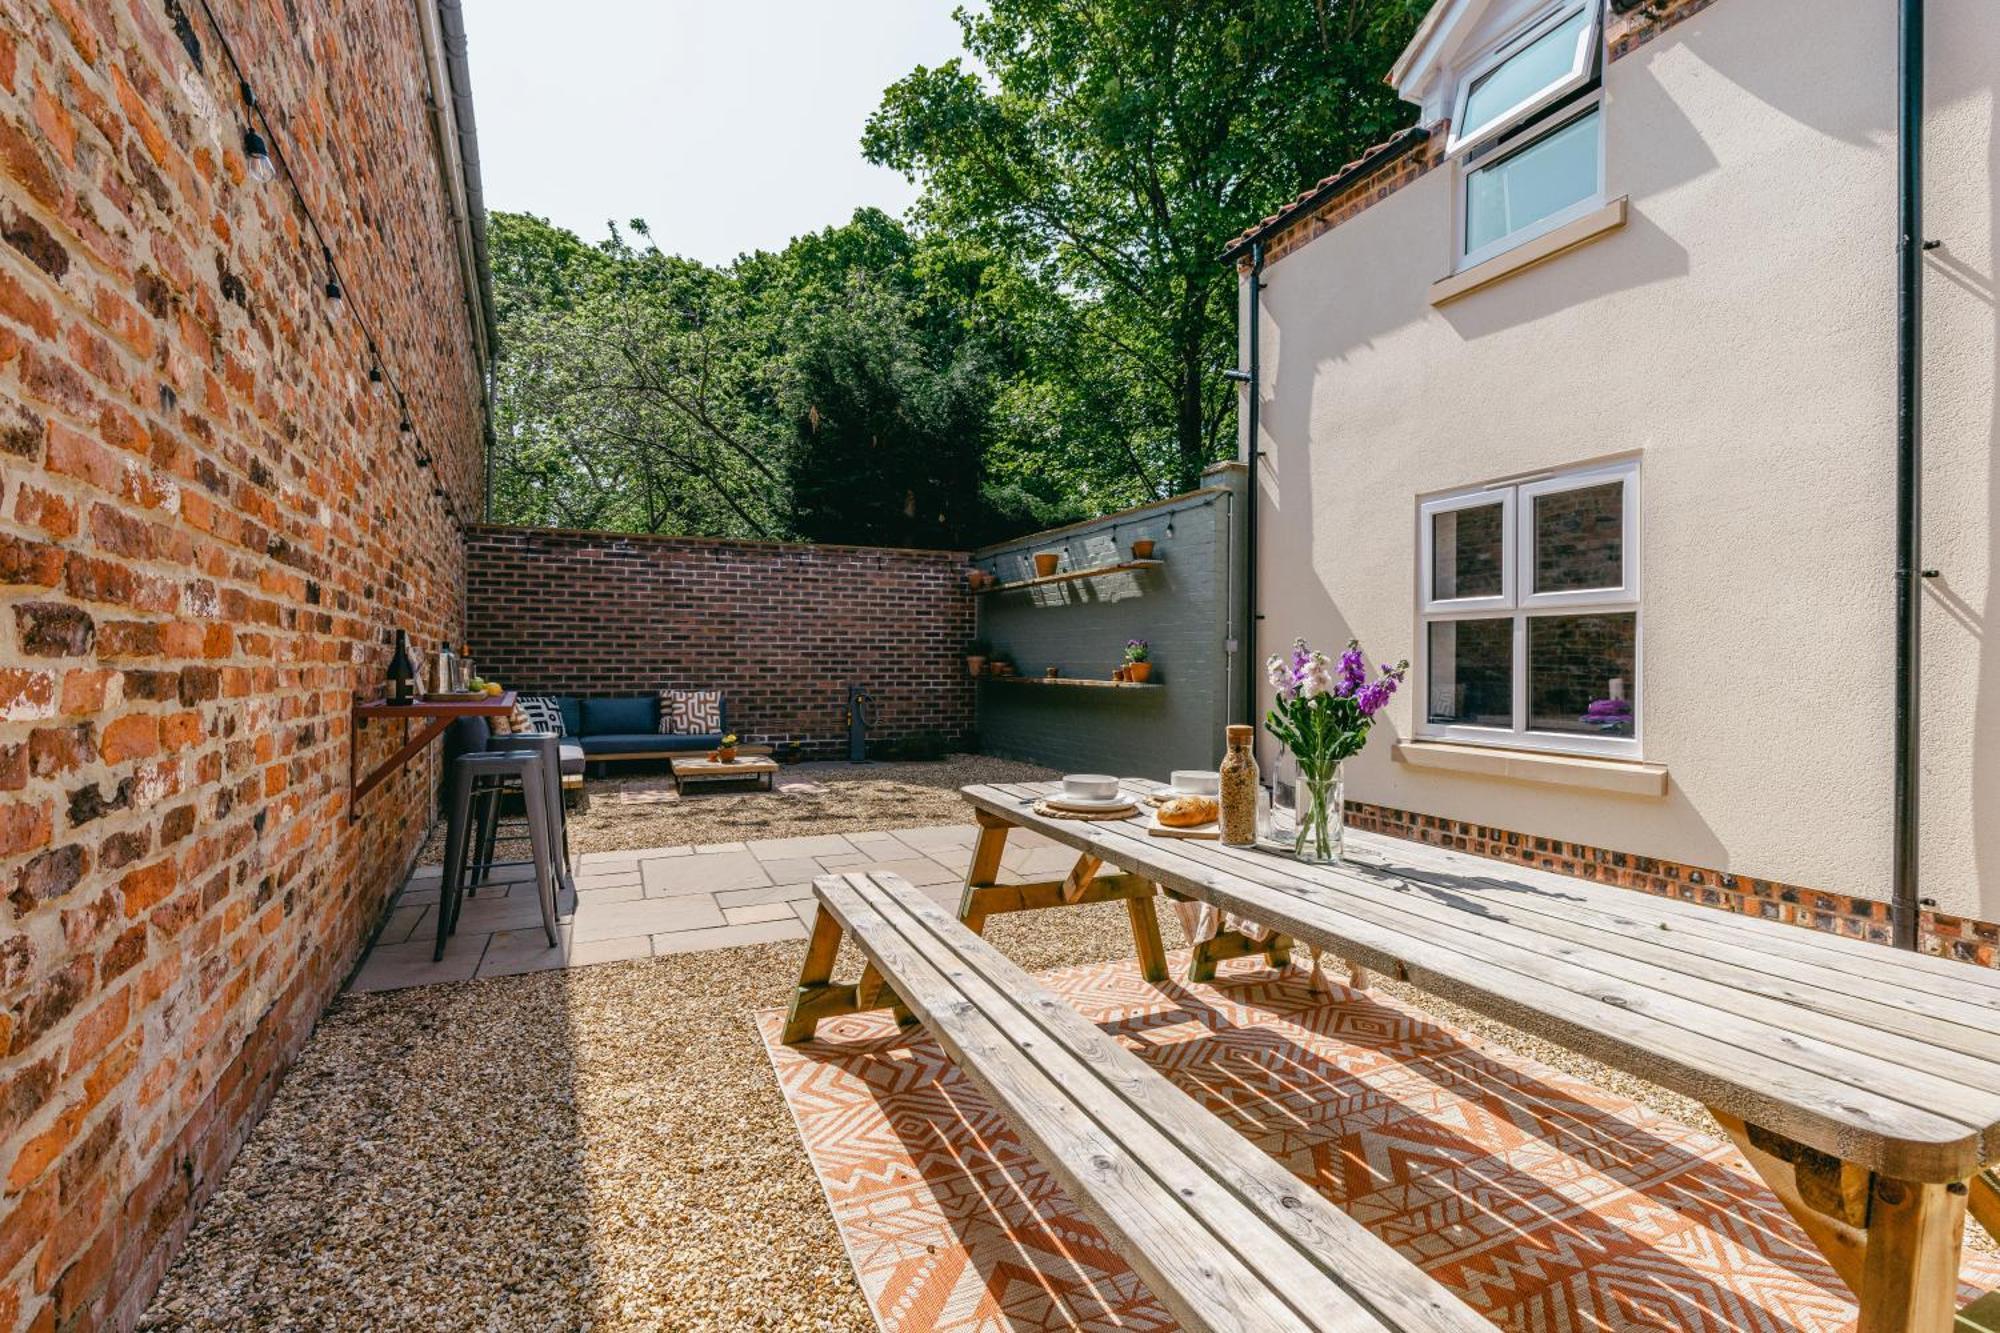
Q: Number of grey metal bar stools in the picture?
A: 2